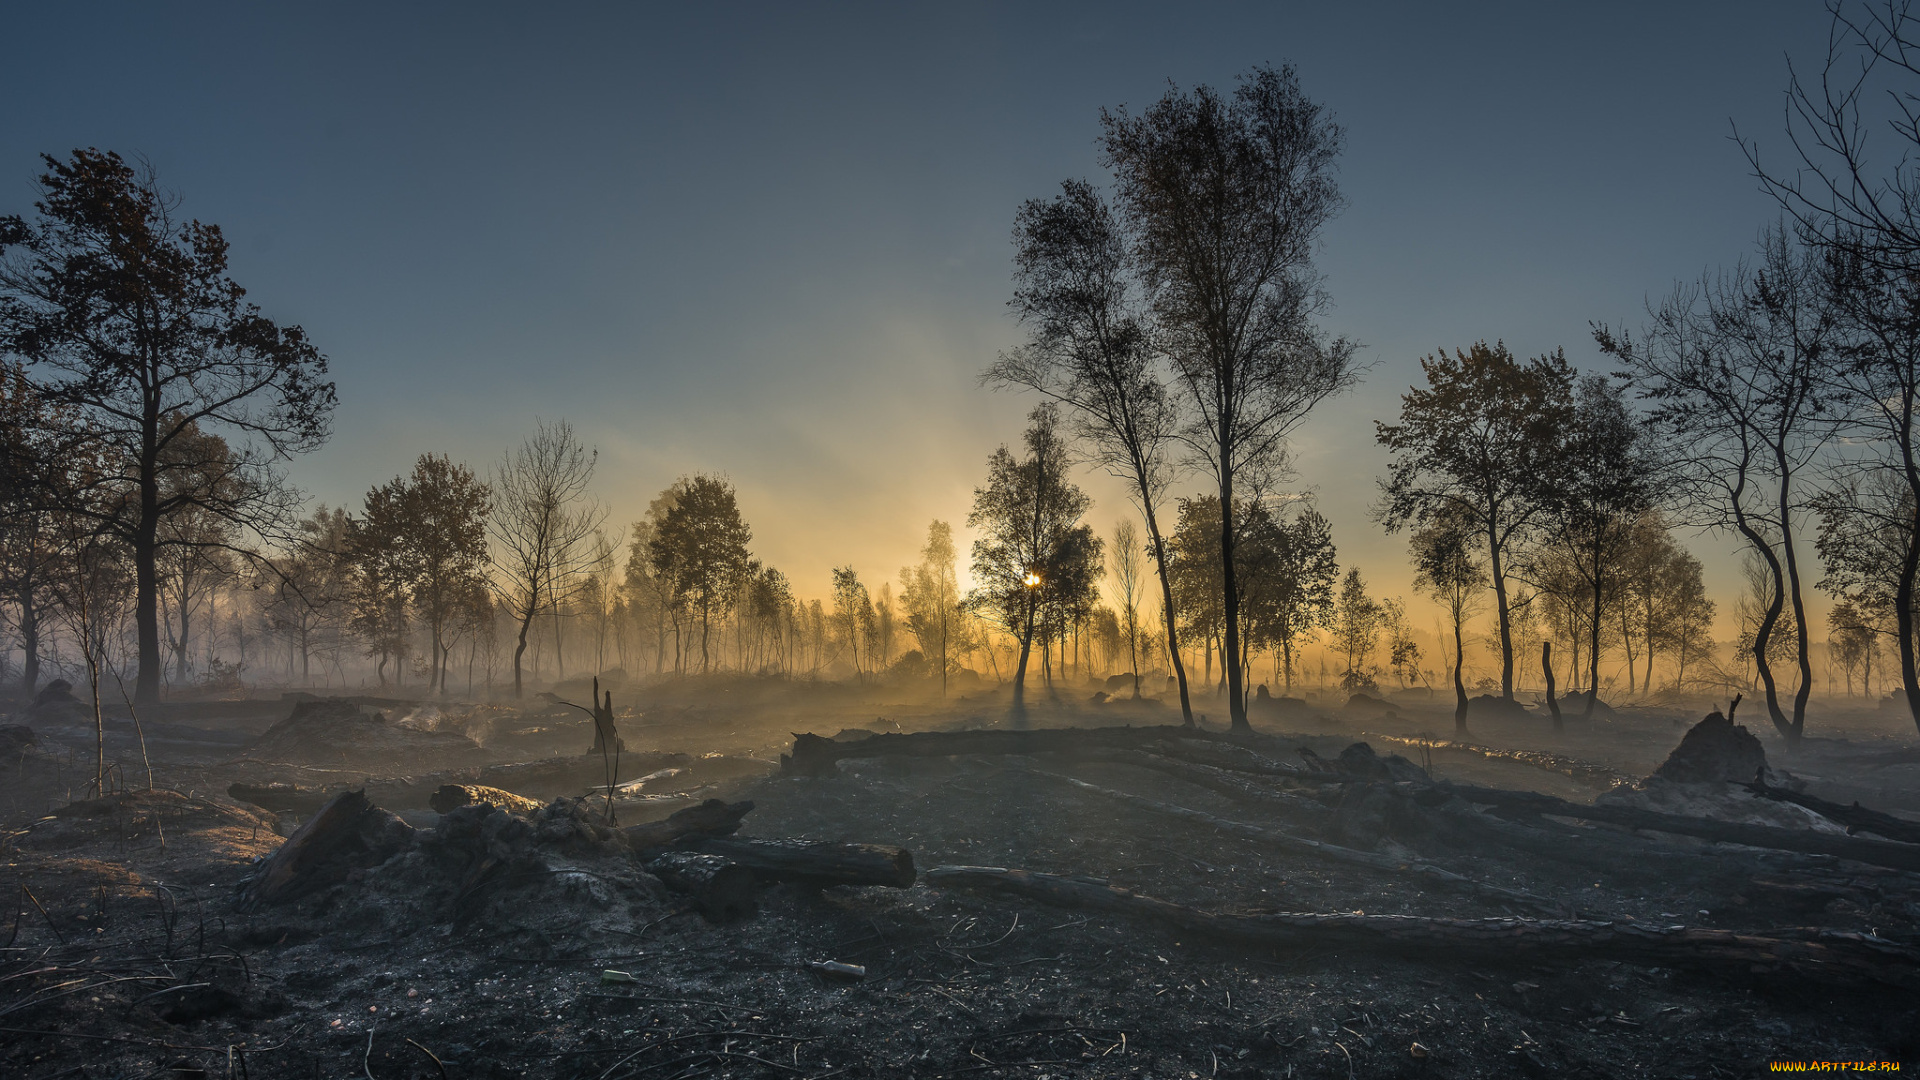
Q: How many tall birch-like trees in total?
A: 2